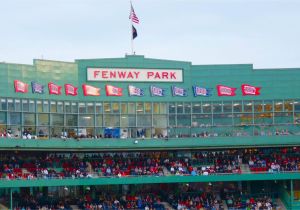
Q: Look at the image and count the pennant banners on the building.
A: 12